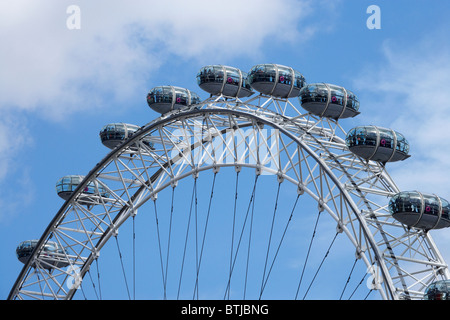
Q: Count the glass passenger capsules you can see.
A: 10